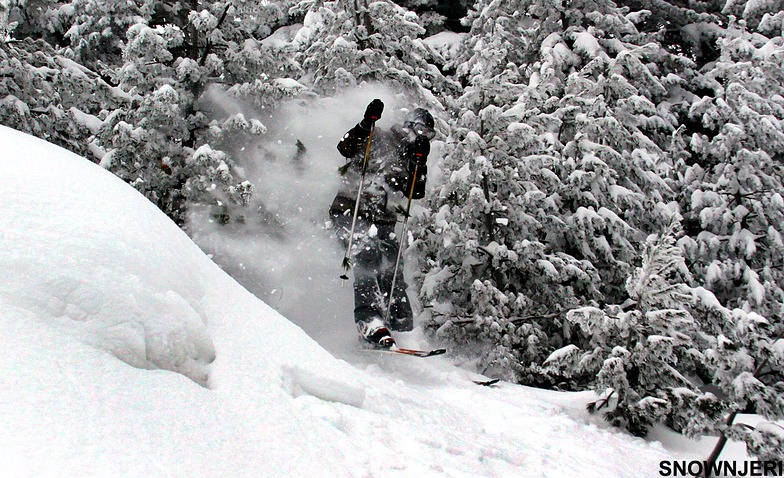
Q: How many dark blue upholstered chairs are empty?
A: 0